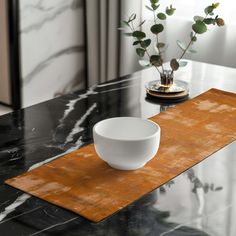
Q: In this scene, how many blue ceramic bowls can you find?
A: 0